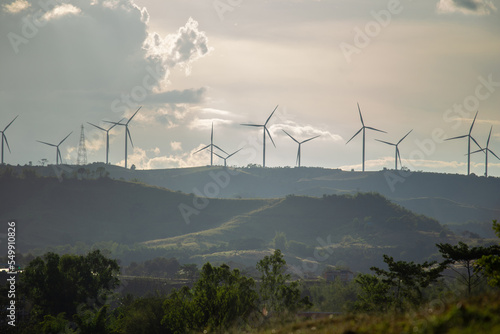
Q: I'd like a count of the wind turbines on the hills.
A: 12